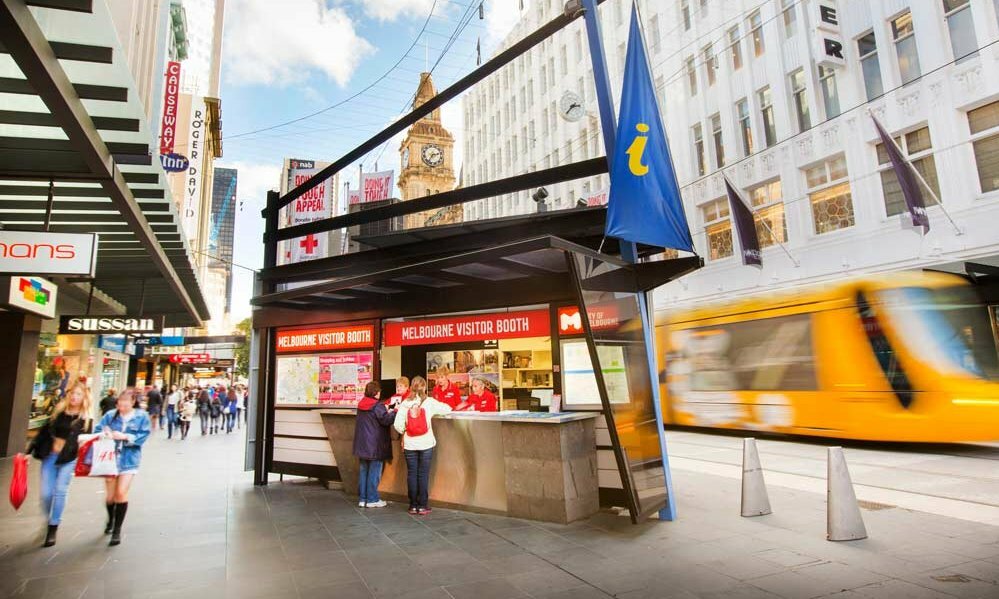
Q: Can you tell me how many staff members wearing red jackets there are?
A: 3